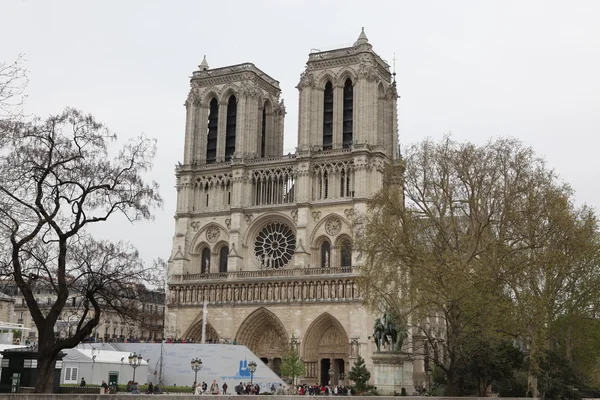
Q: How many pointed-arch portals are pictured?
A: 3